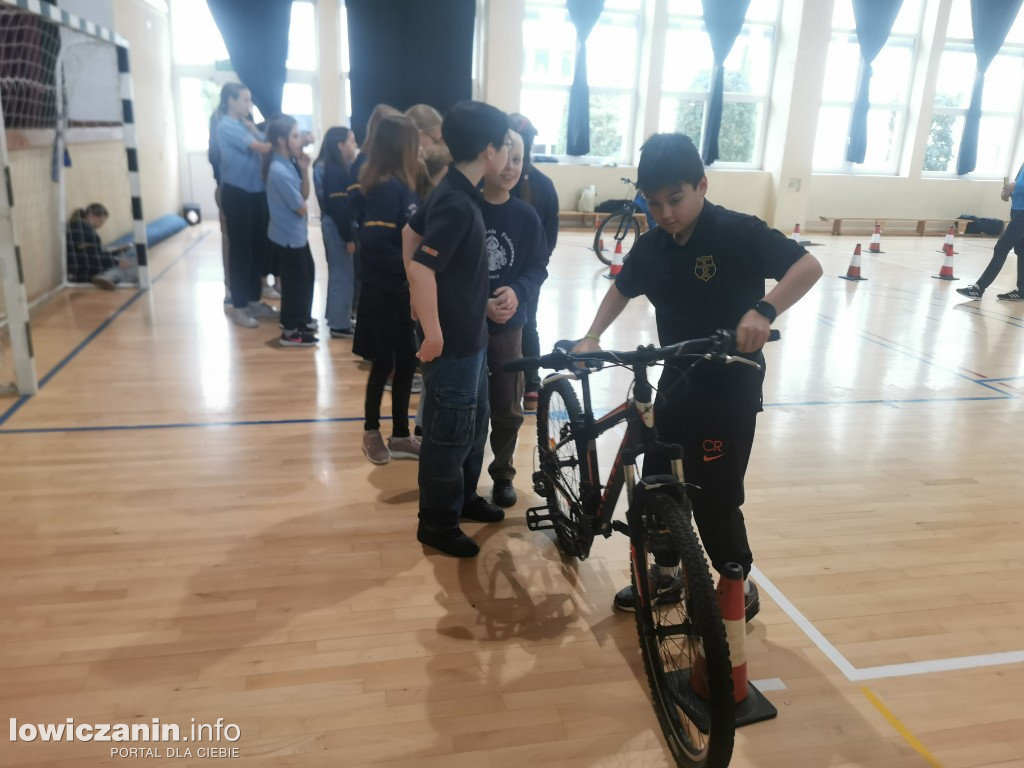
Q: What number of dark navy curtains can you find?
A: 6